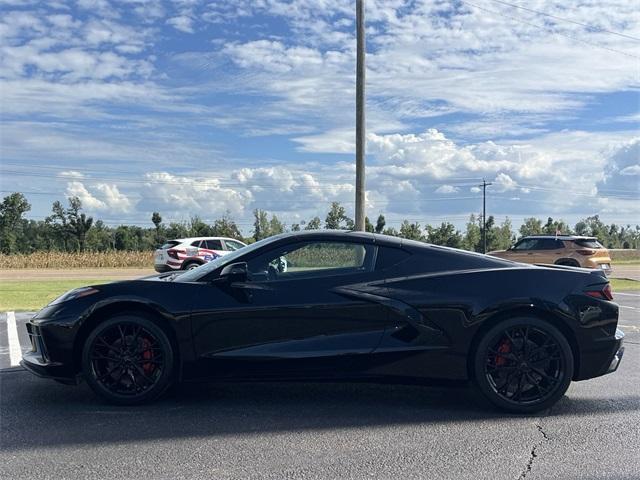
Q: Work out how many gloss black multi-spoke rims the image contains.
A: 2